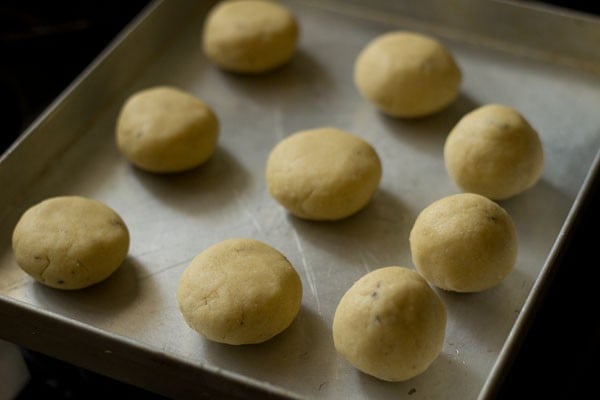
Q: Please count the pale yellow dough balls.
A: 9